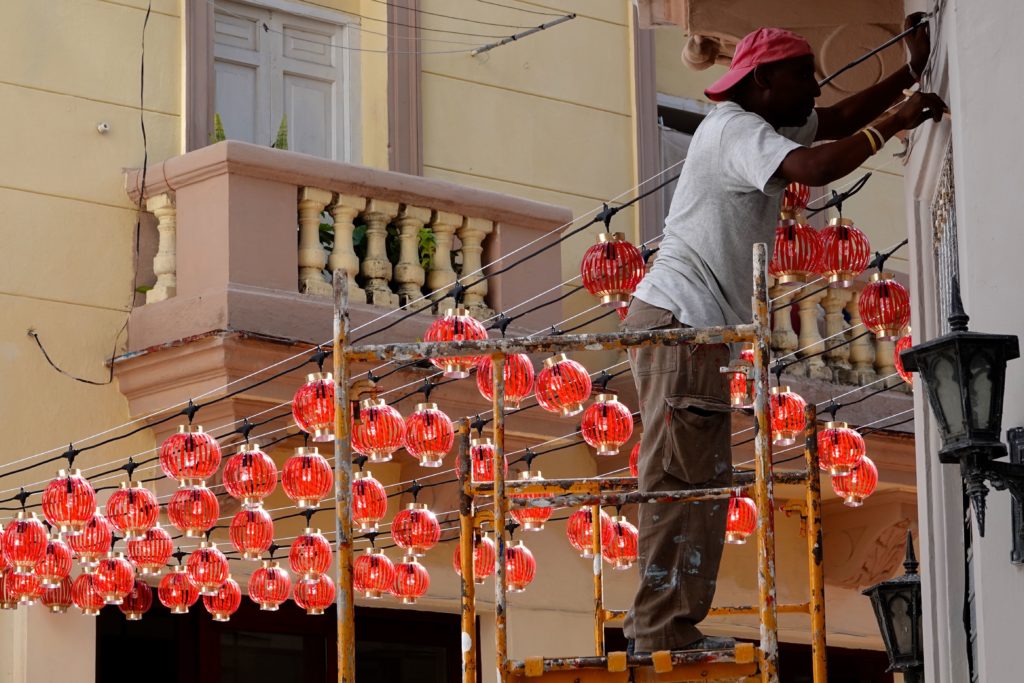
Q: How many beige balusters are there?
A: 12